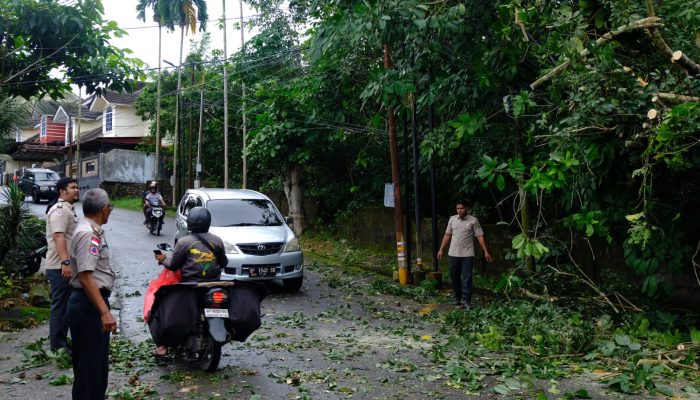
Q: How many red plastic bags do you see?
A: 1